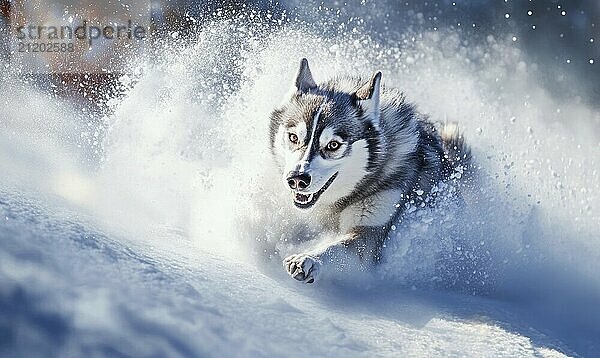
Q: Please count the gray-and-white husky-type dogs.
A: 1